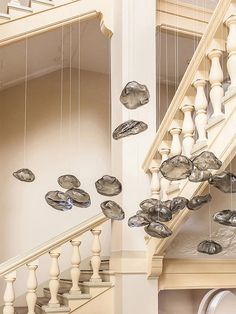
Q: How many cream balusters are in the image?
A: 12